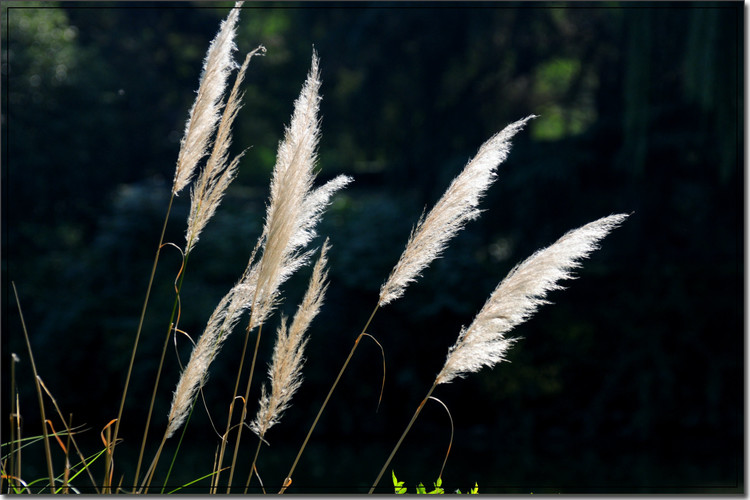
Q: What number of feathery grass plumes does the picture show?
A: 8